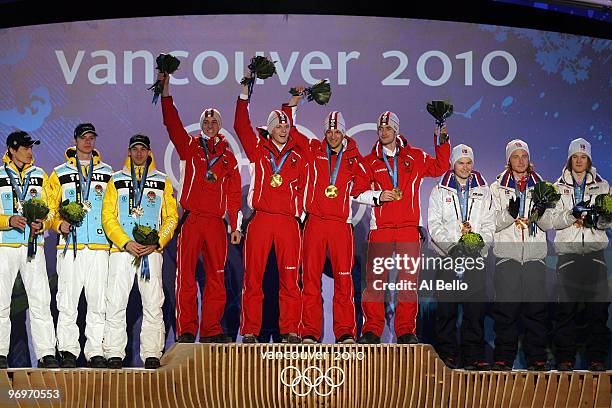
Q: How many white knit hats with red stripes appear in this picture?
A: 4